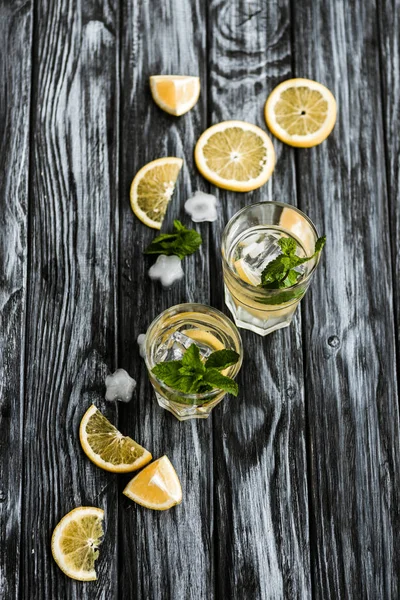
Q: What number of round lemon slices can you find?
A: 2